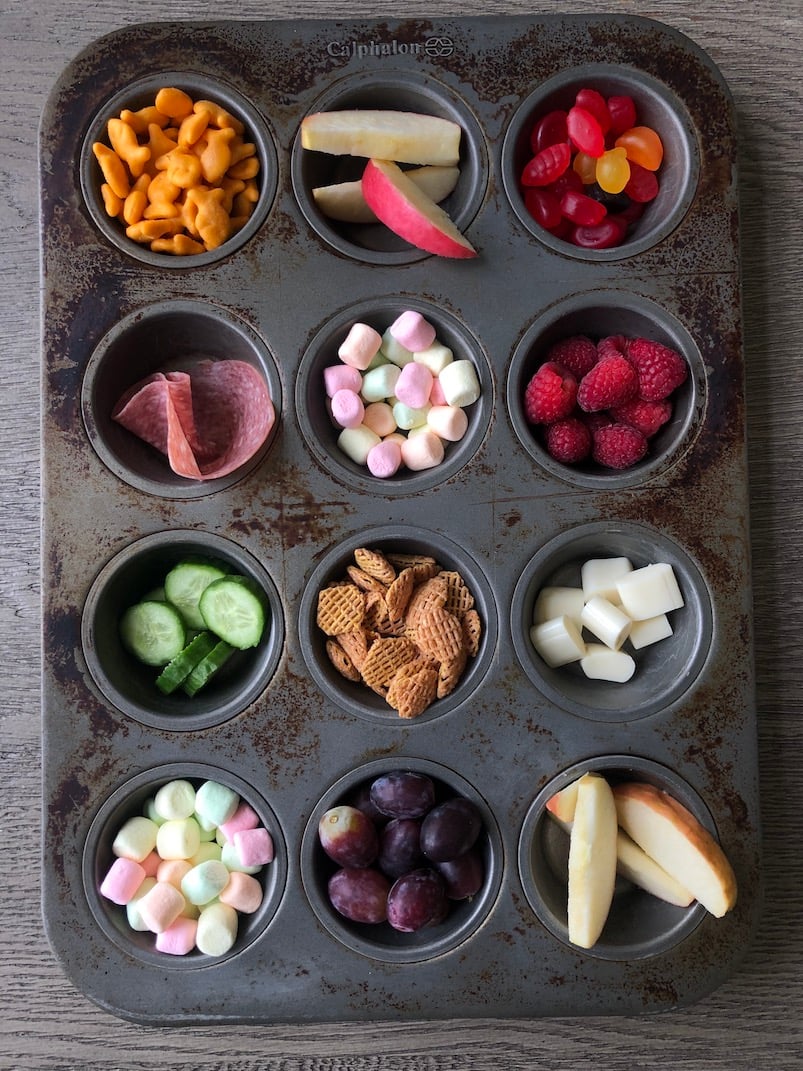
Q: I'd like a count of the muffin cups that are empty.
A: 0